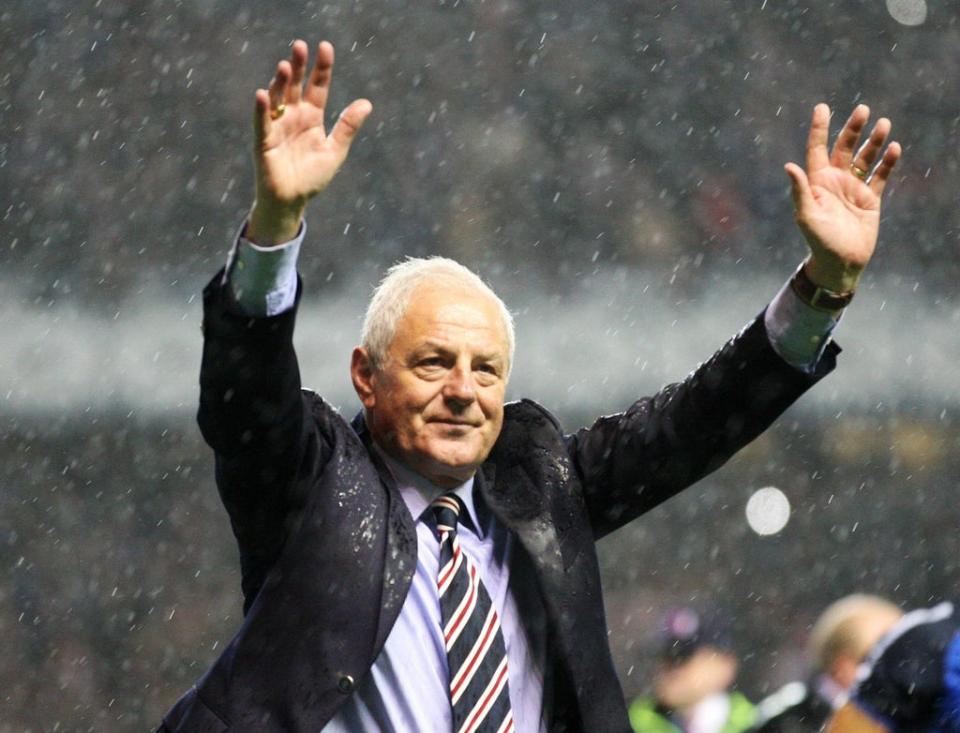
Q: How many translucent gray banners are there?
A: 1